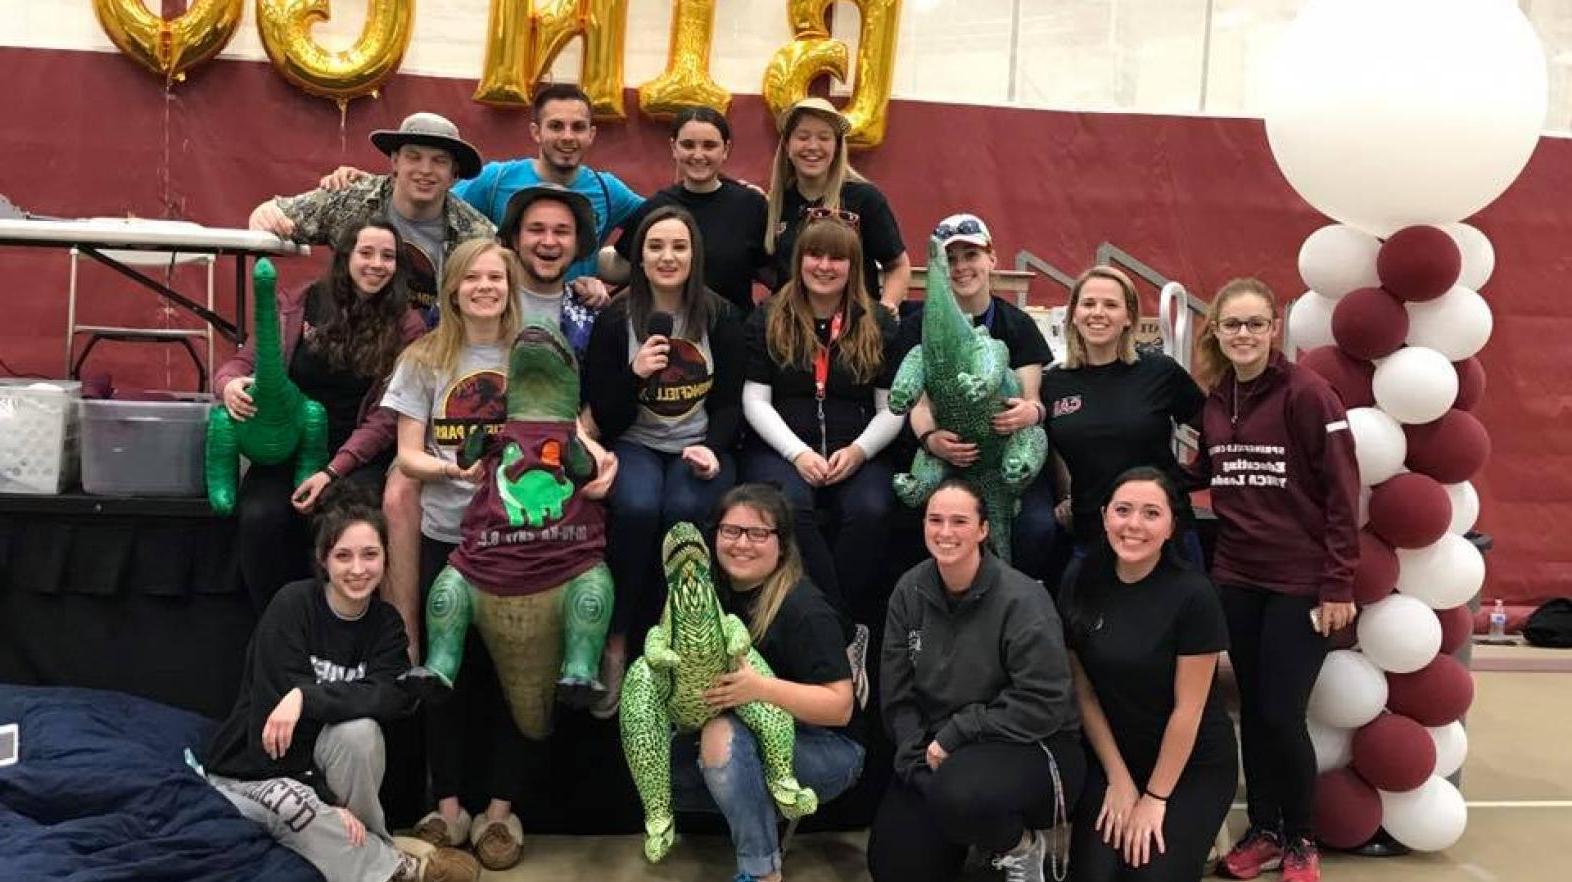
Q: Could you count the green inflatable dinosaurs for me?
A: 4